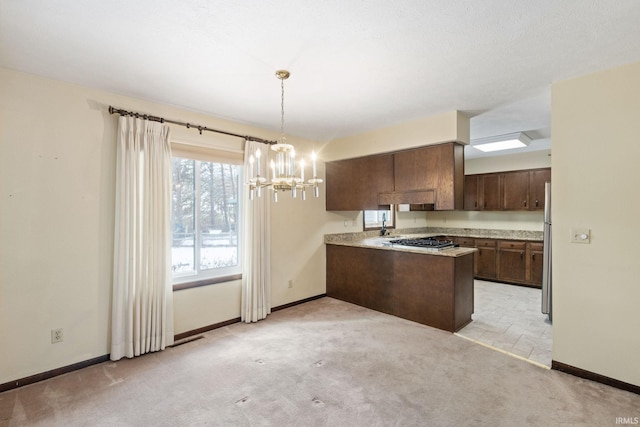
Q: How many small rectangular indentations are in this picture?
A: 4